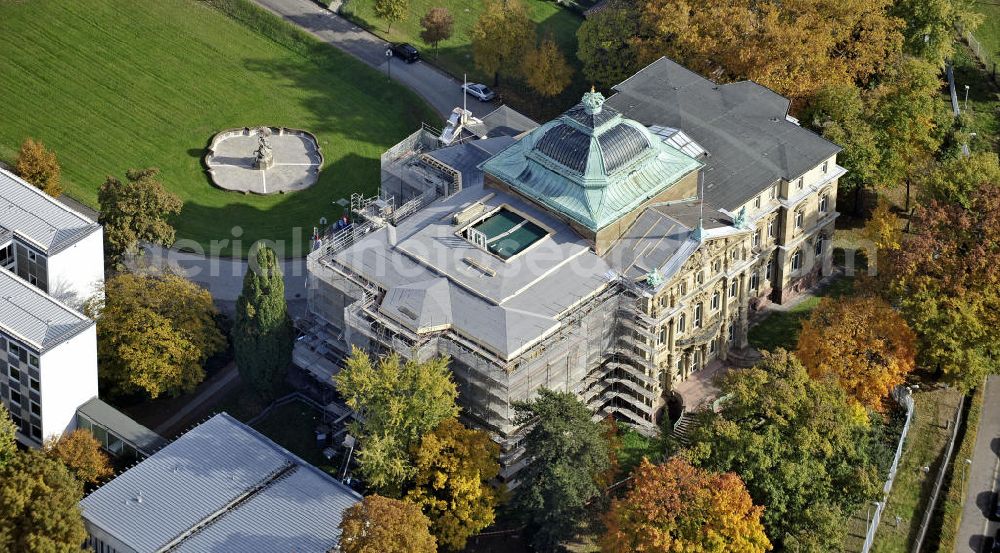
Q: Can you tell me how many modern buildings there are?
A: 3